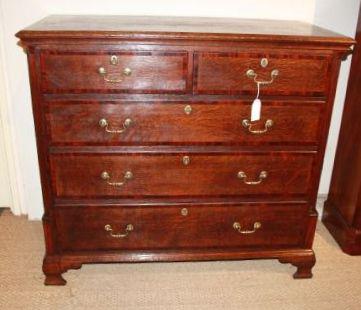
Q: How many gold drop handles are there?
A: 8